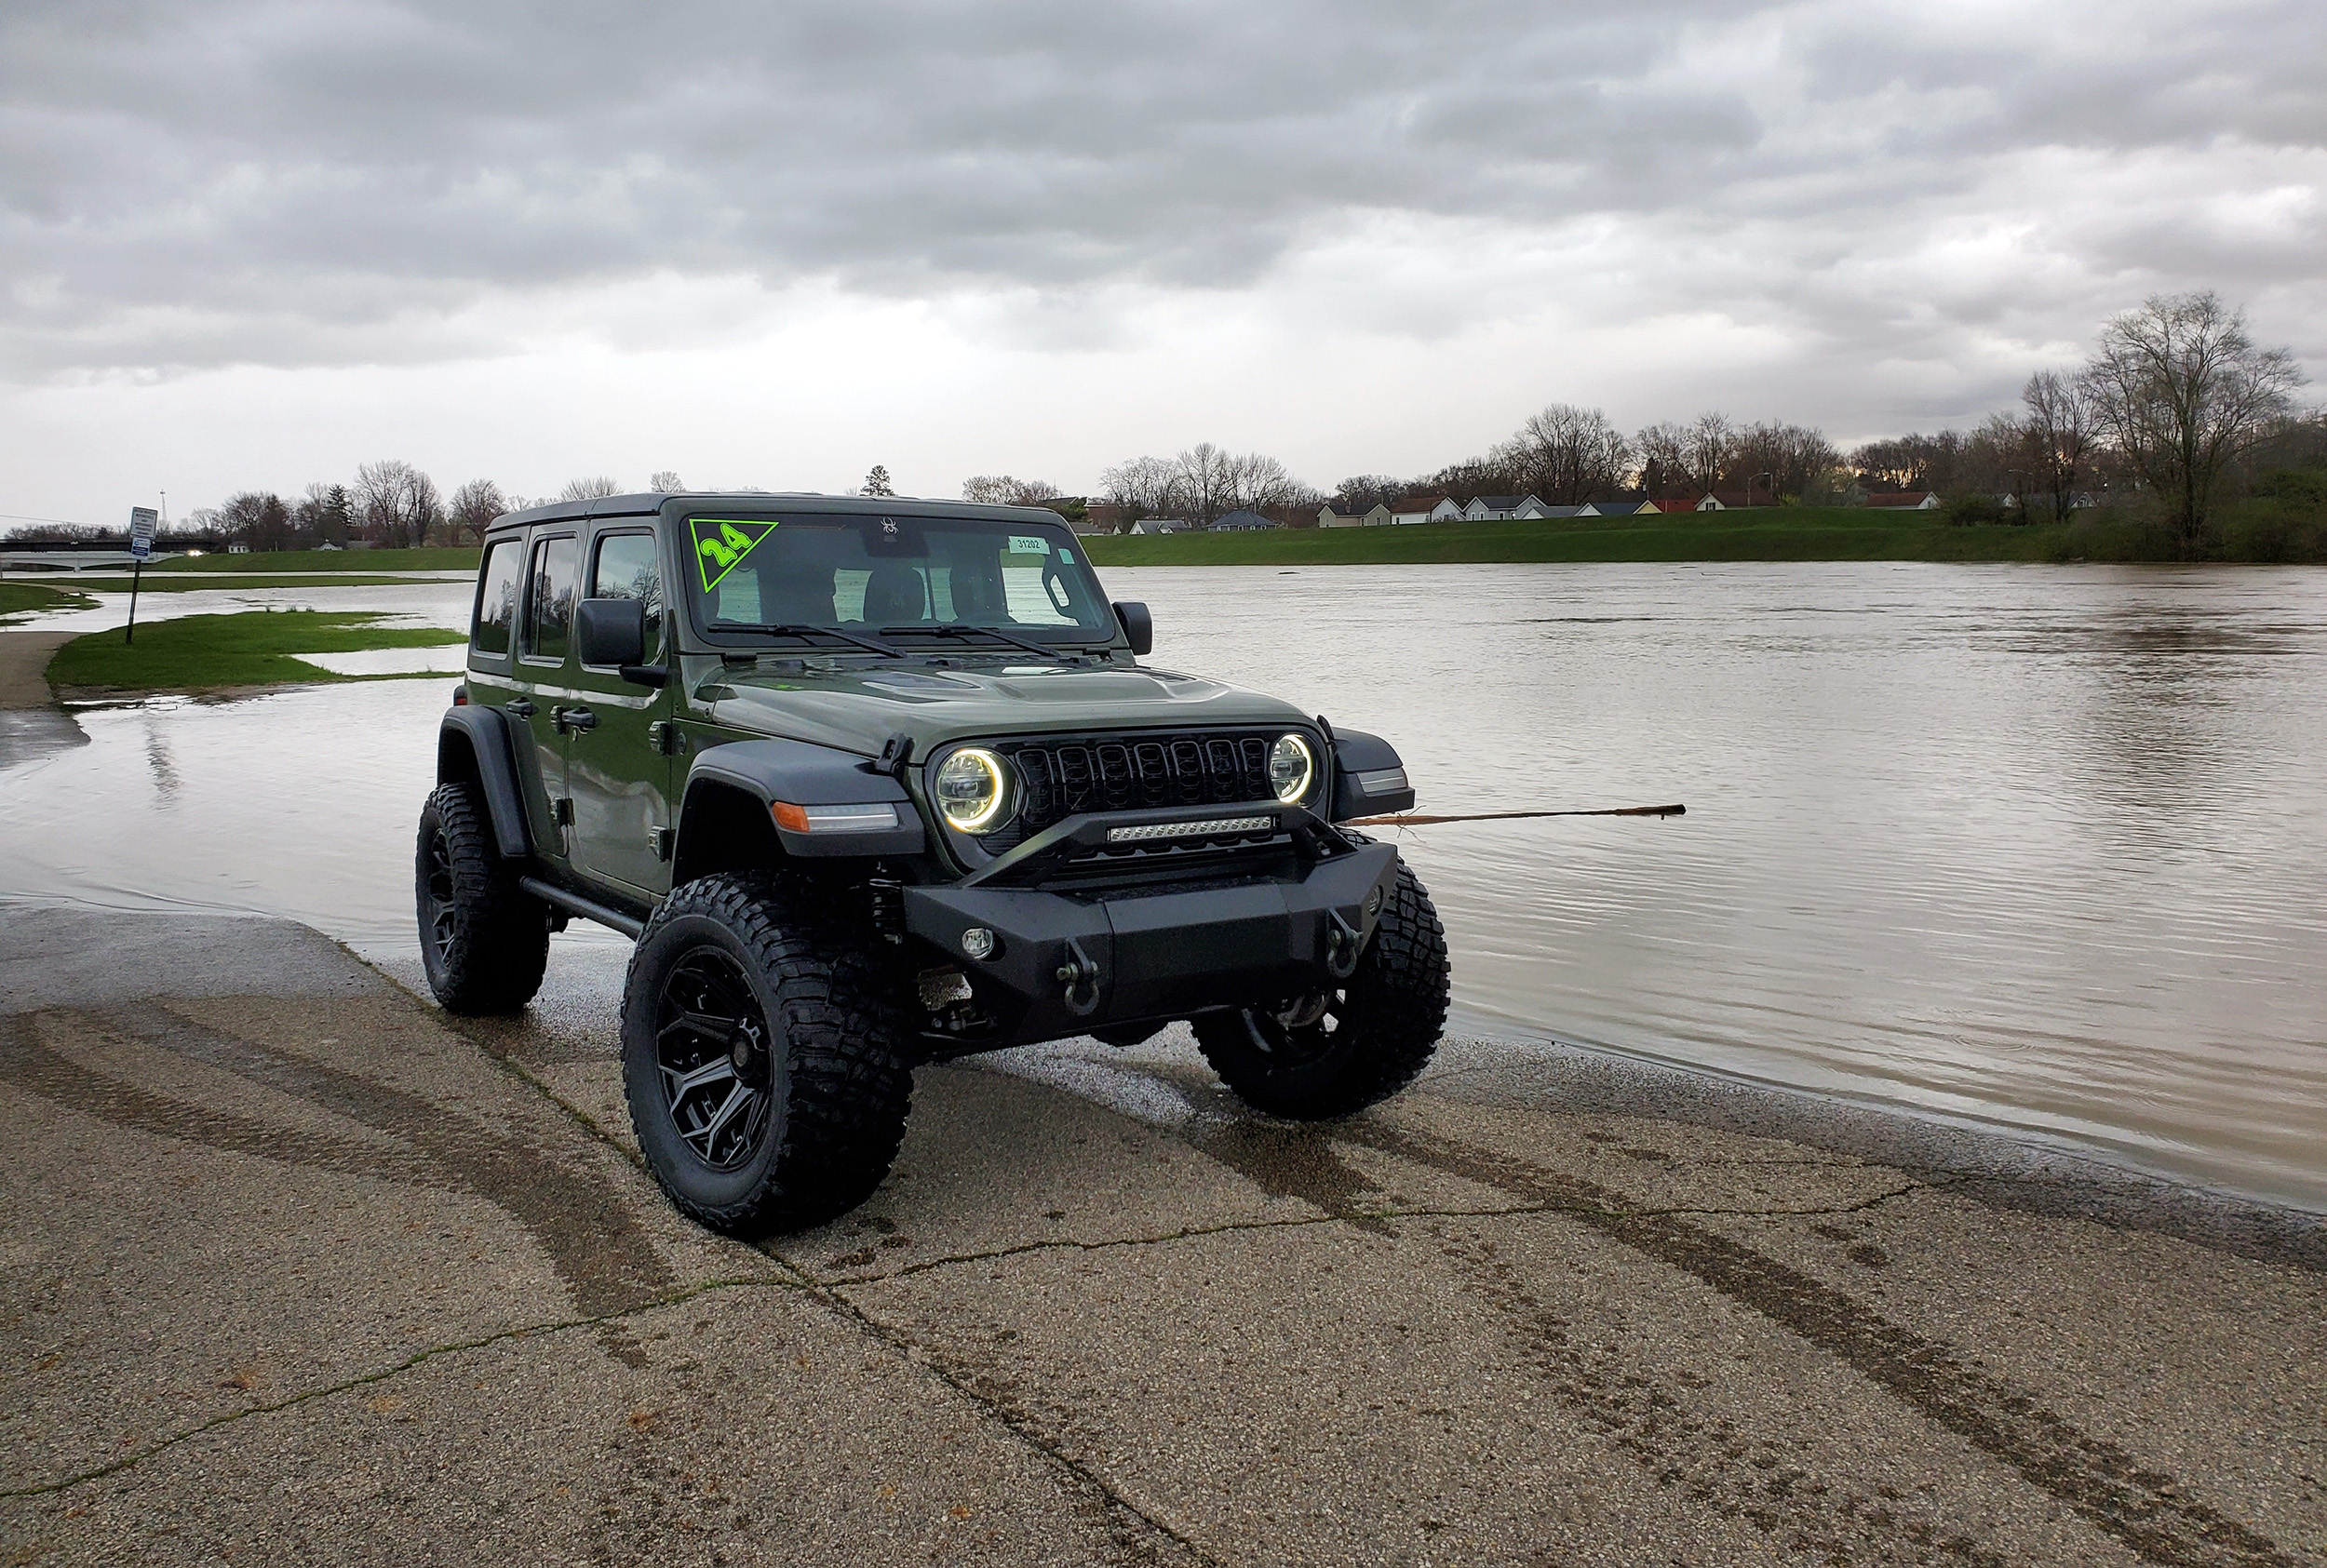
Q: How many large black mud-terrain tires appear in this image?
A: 3